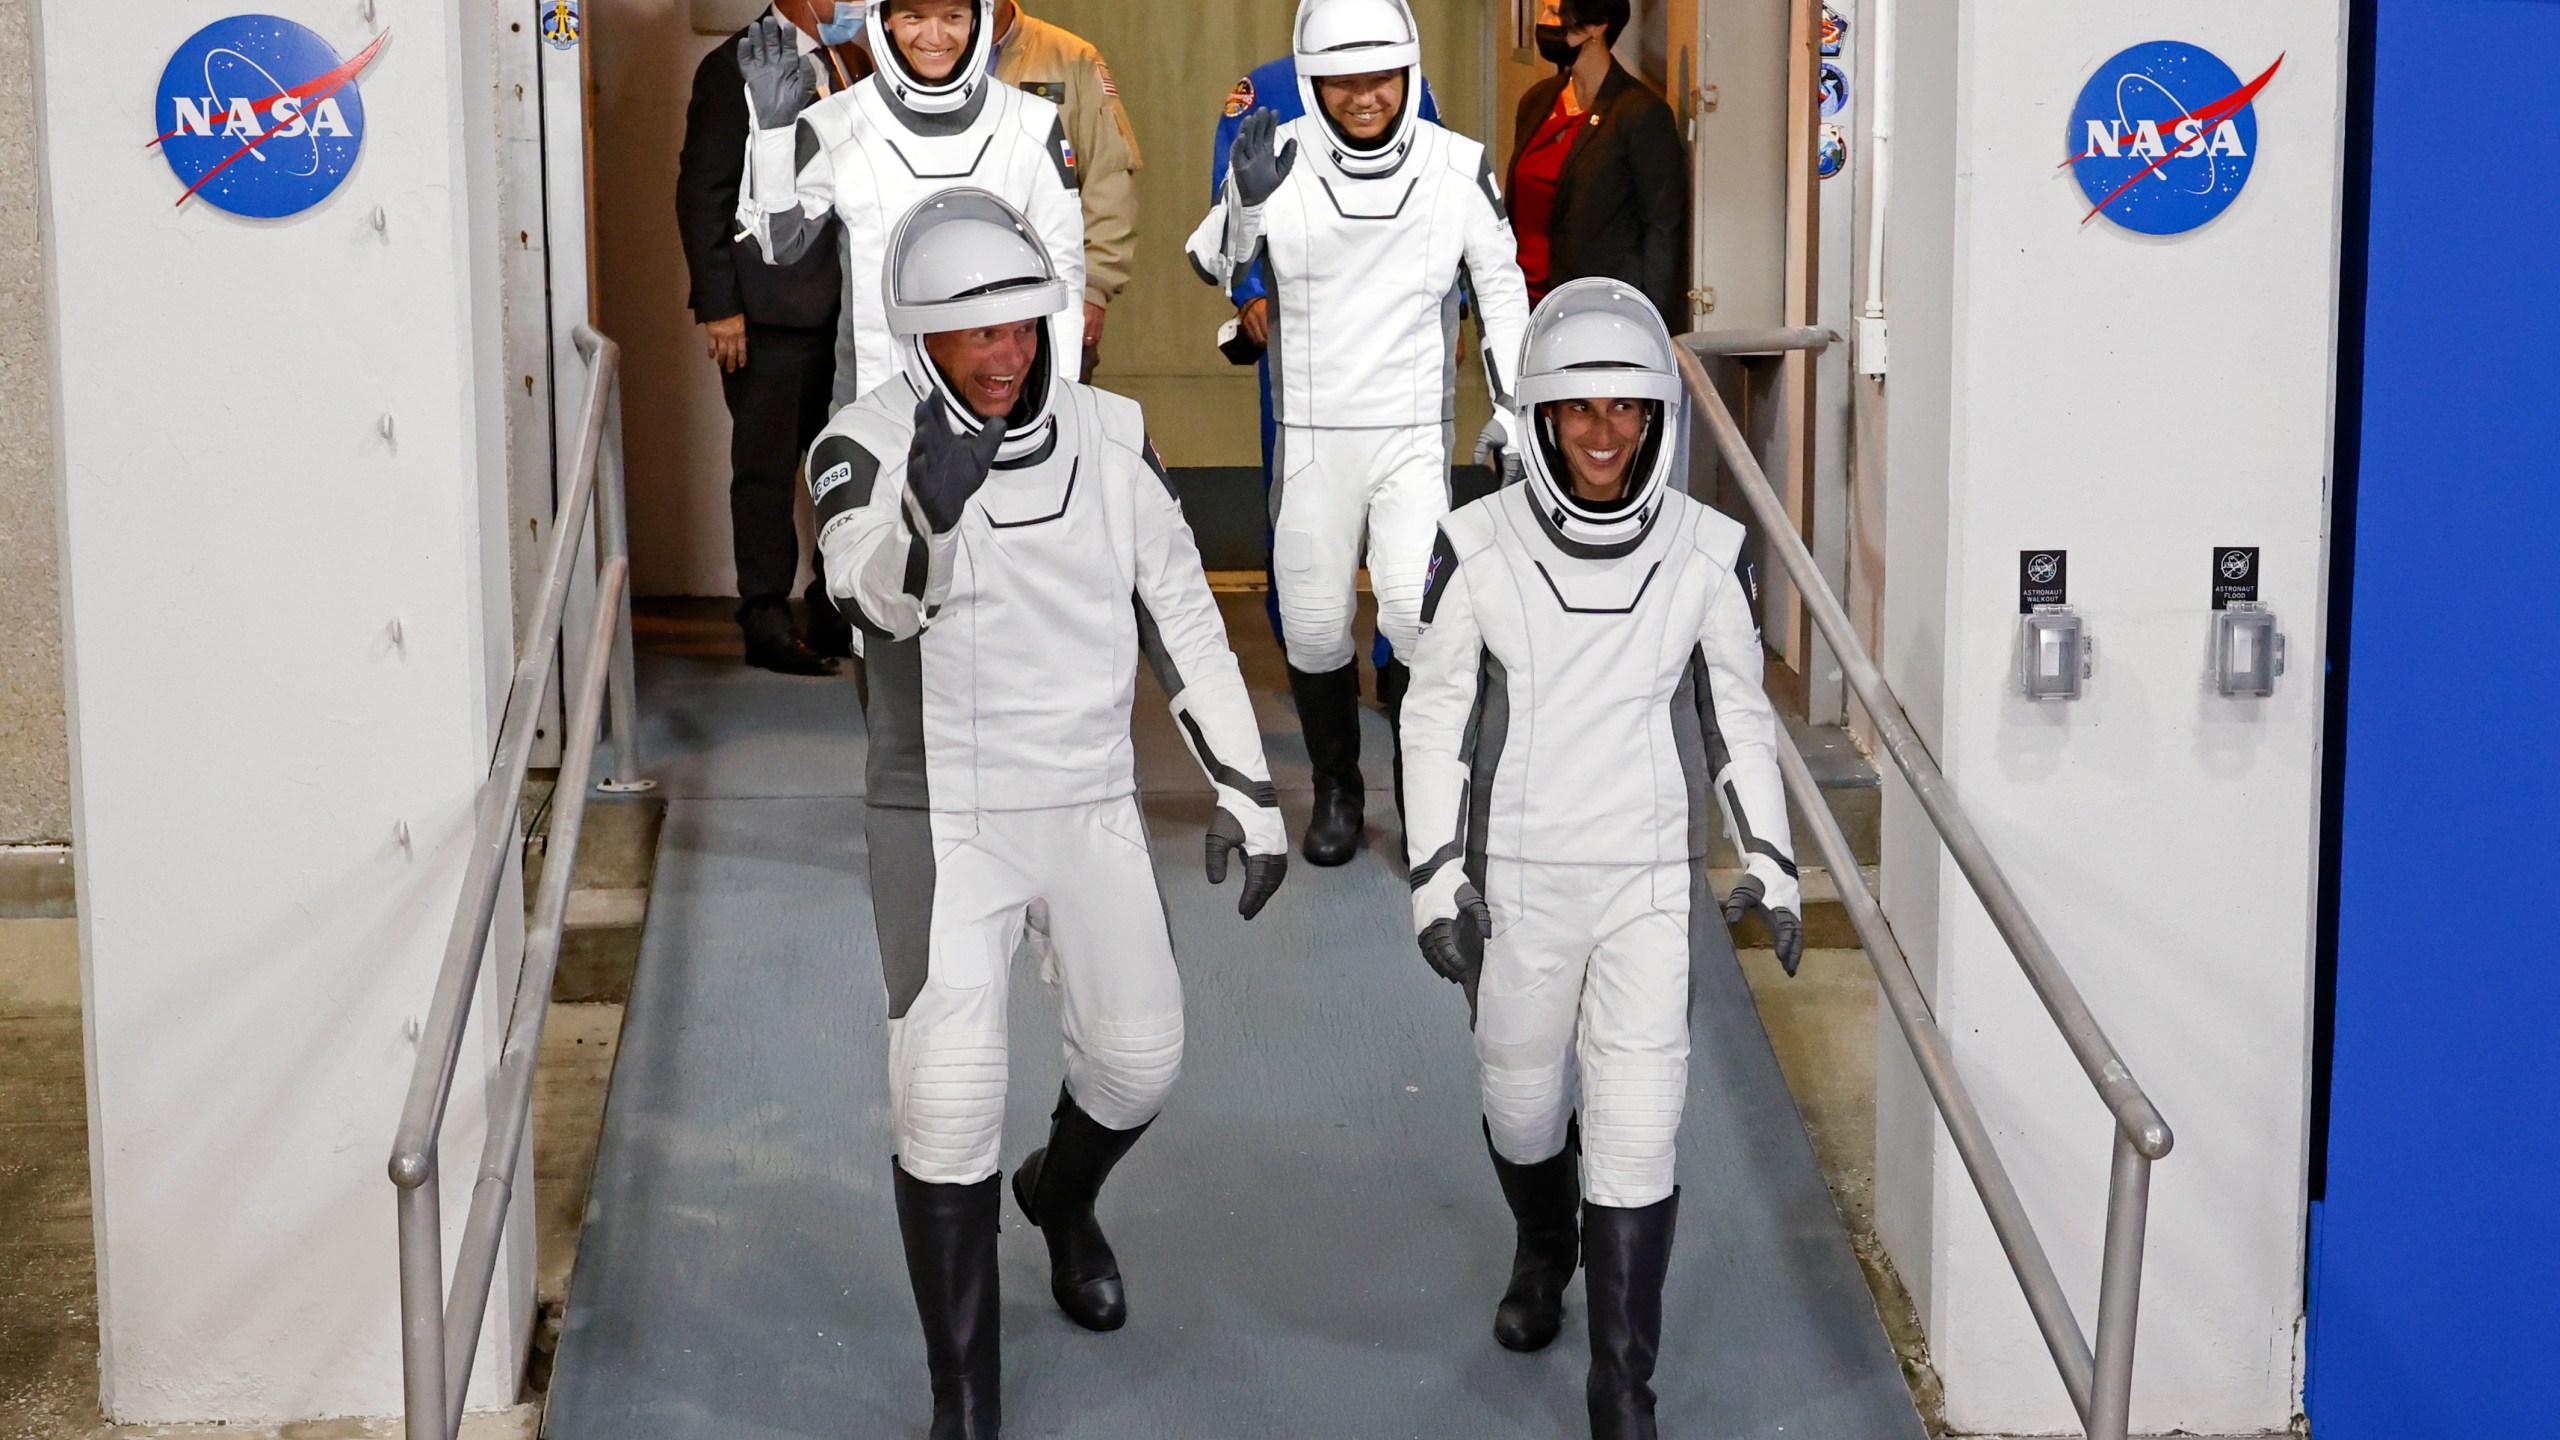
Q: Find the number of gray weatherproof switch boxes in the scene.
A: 2